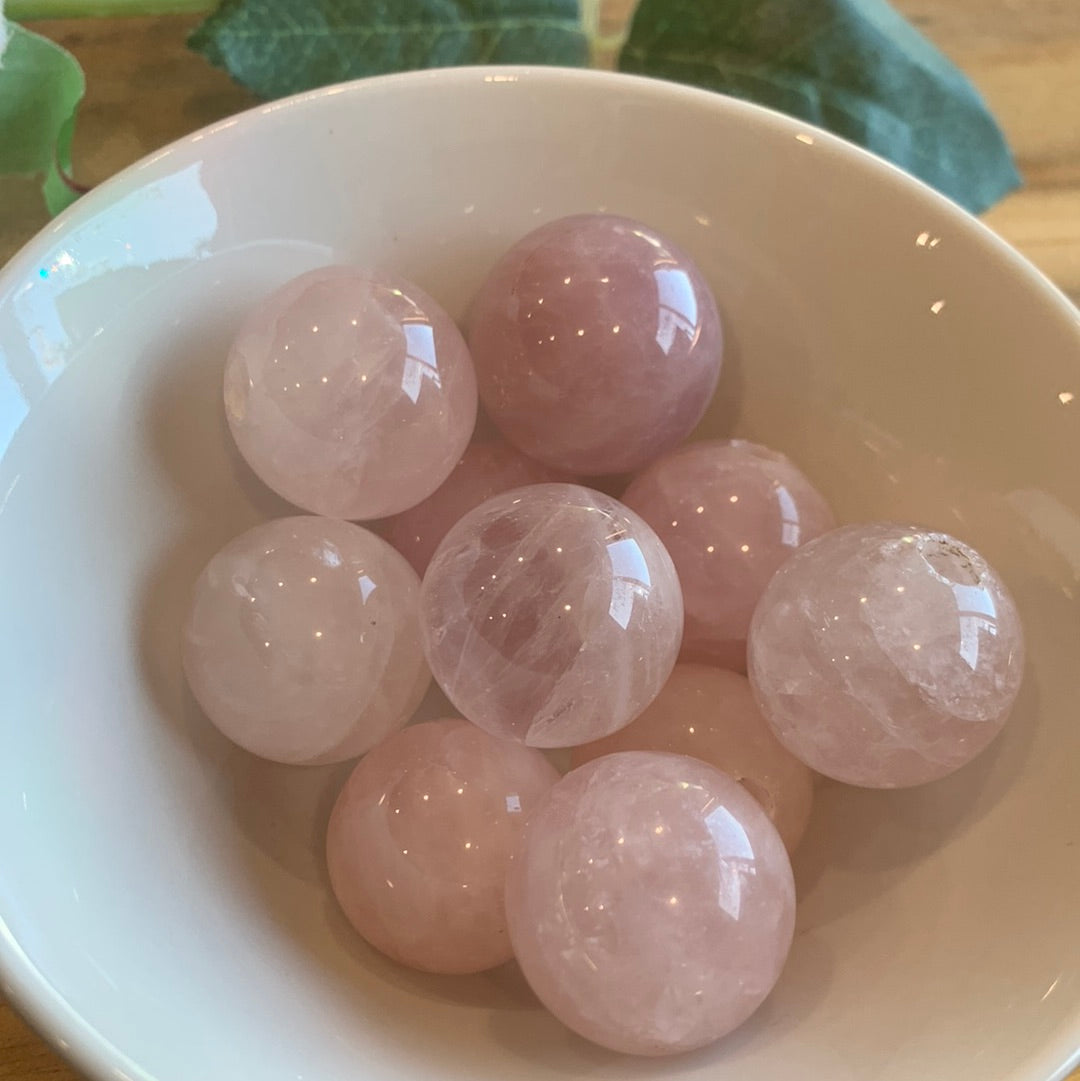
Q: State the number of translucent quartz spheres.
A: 10